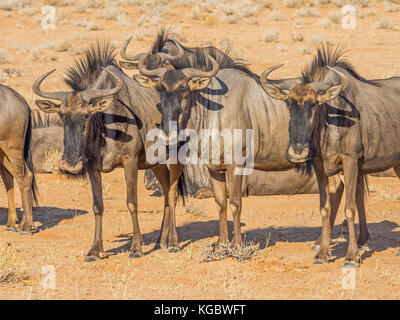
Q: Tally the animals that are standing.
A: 5